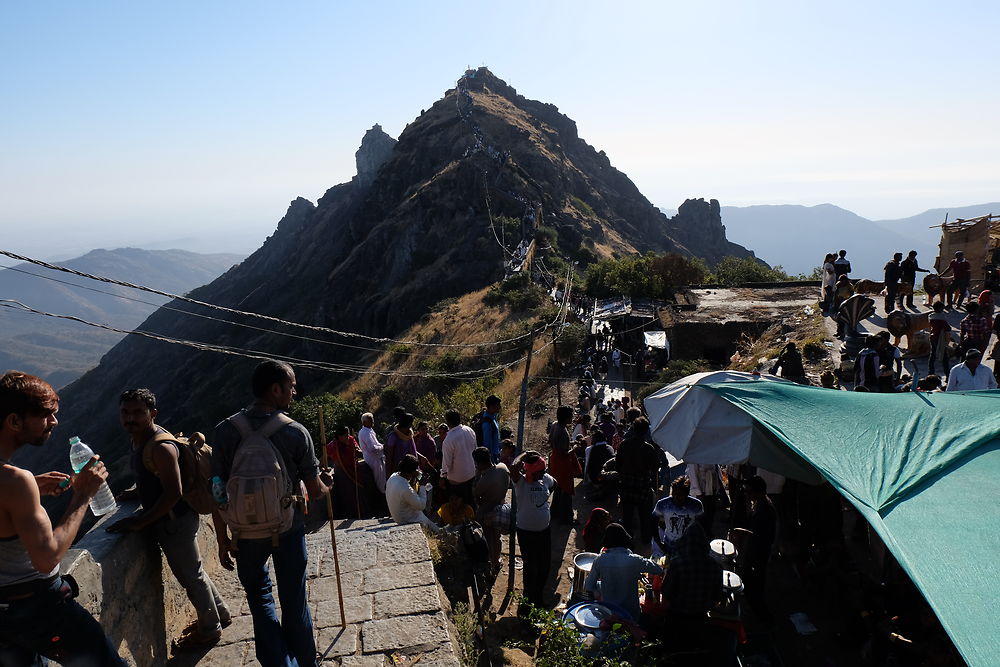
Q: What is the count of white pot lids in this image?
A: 2